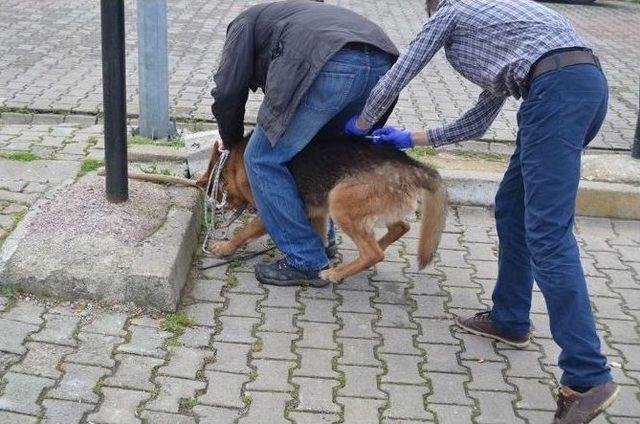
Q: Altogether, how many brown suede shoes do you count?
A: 2